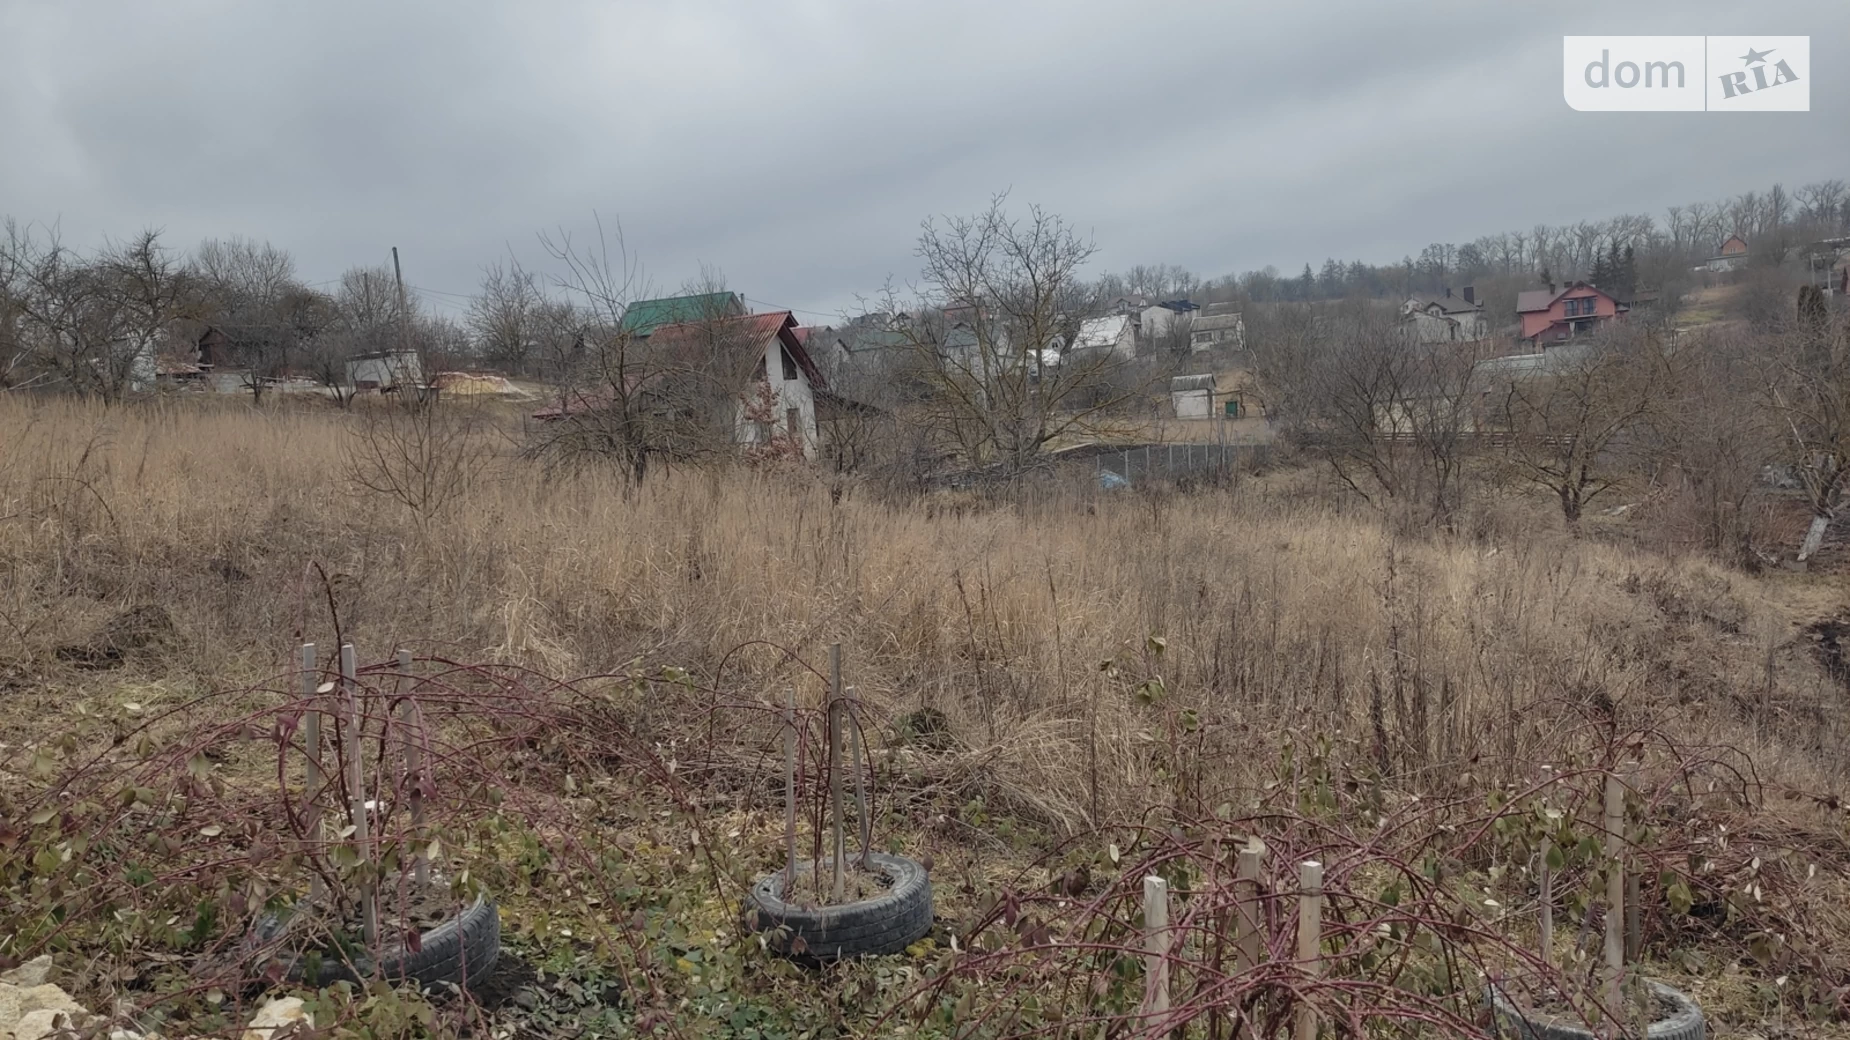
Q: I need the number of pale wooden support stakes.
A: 12